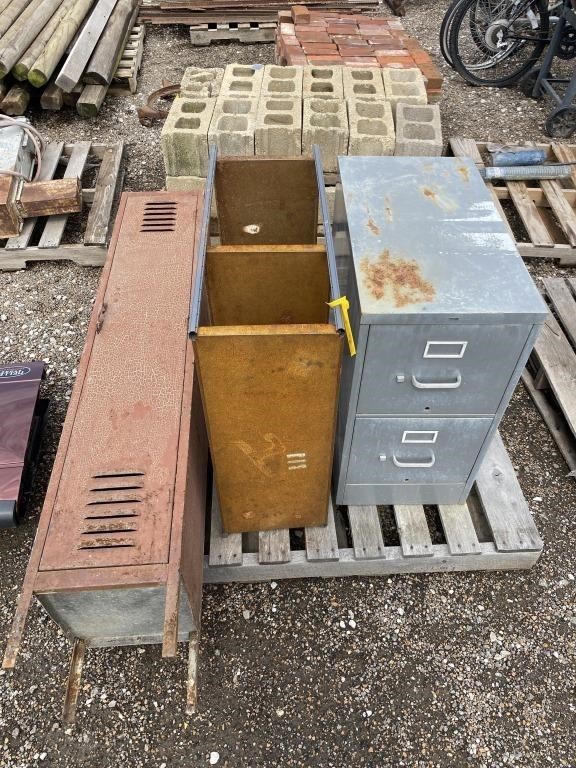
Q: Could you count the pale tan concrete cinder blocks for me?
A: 12